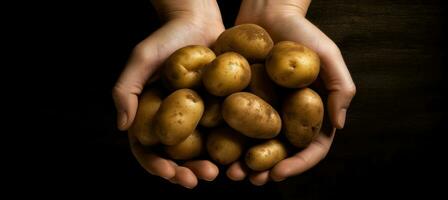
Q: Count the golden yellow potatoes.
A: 13